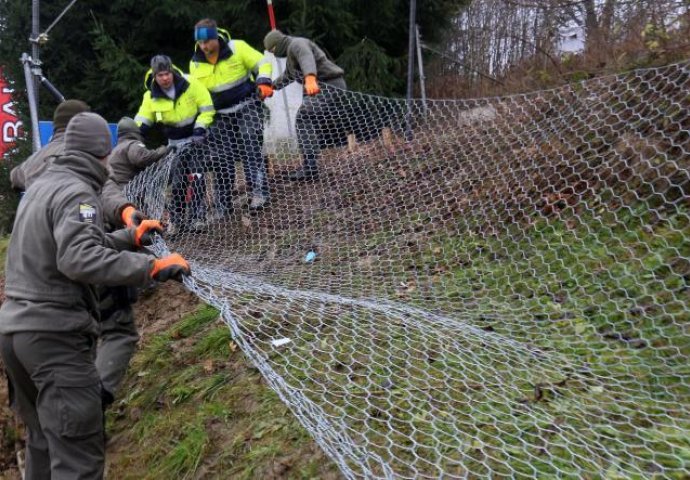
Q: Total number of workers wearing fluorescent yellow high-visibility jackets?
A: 2